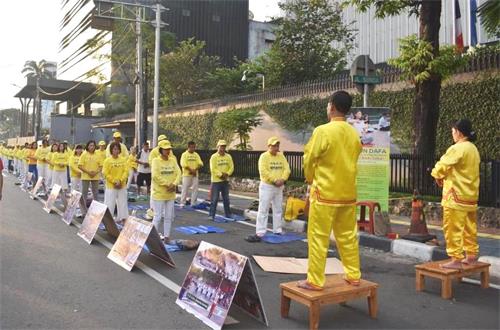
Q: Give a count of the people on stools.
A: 2